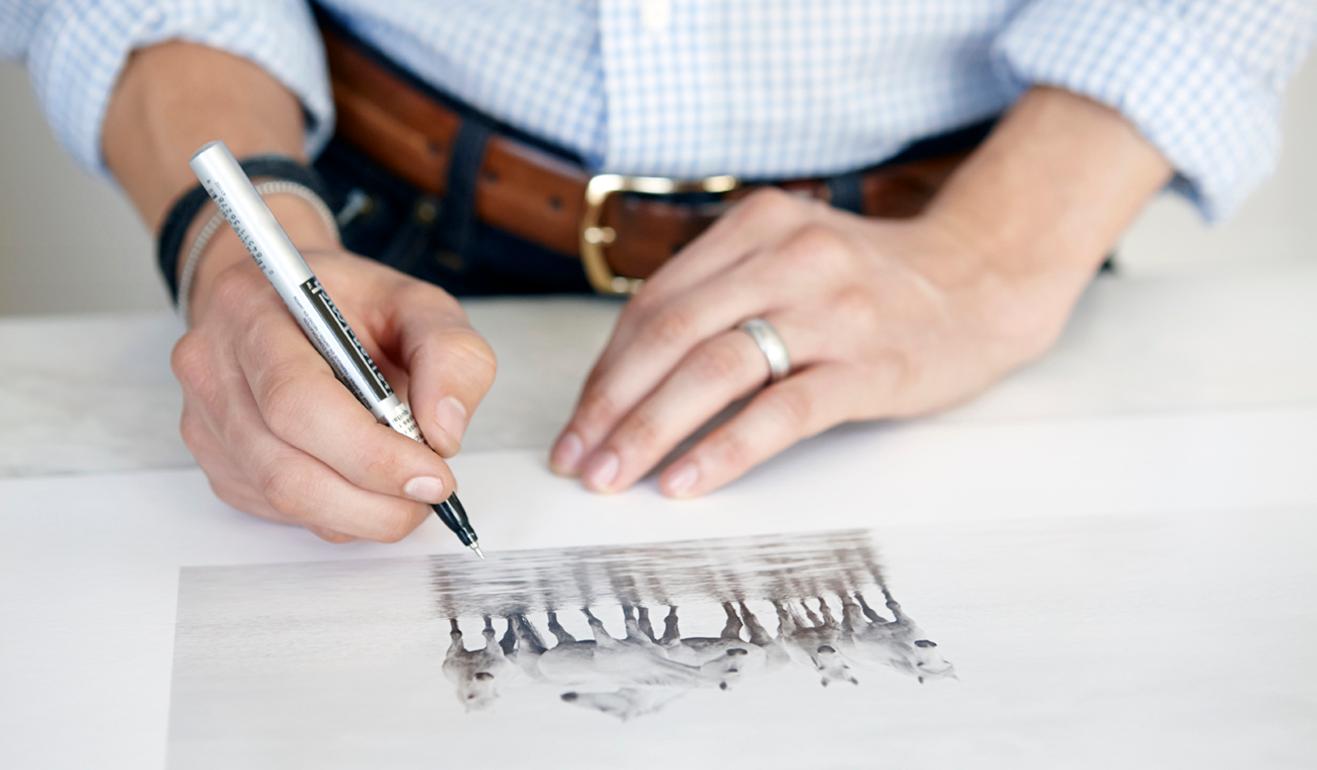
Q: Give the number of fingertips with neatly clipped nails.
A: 5